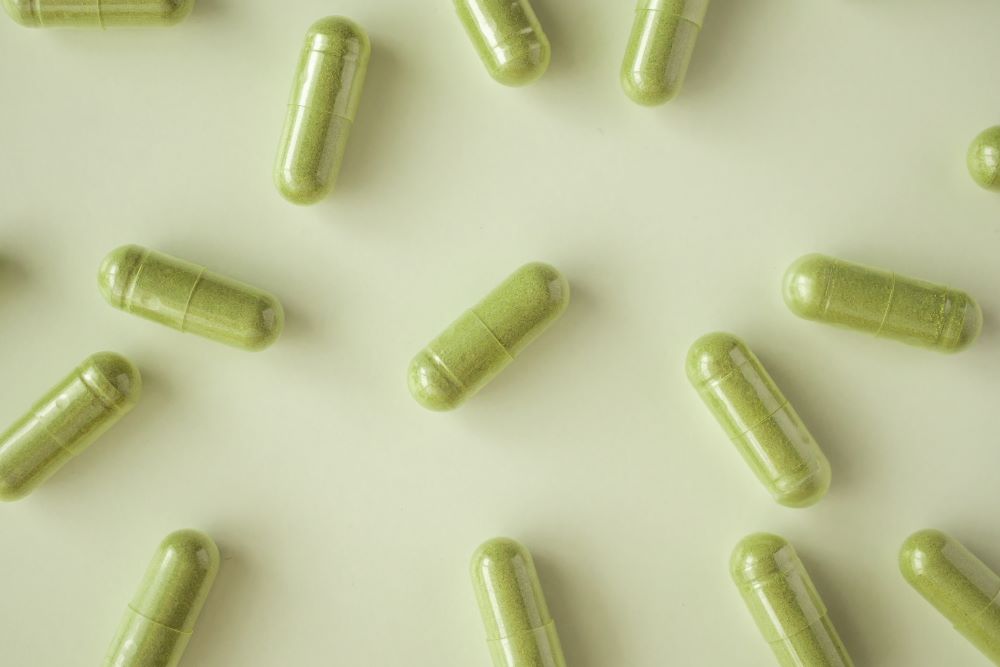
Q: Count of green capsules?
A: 14